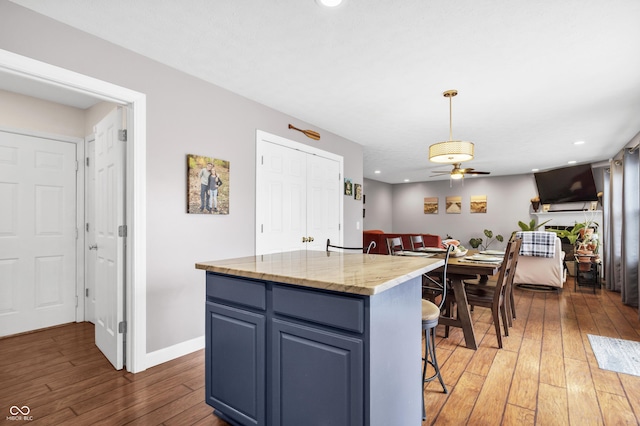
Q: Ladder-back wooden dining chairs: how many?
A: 4